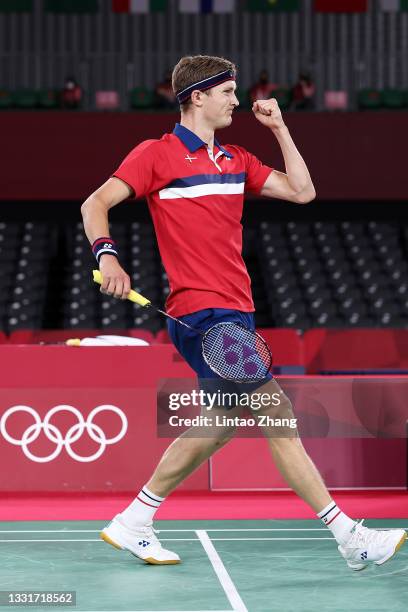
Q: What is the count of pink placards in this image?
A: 2